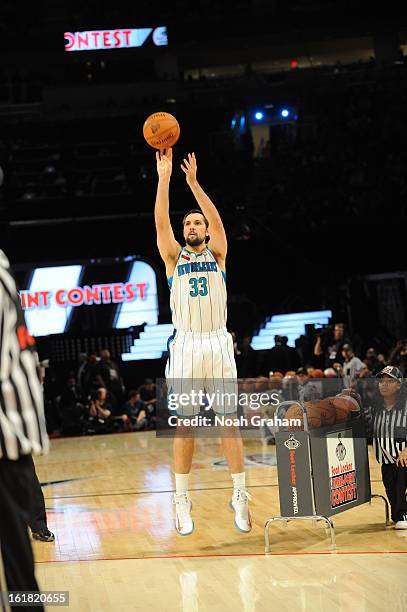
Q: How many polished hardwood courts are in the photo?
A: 1